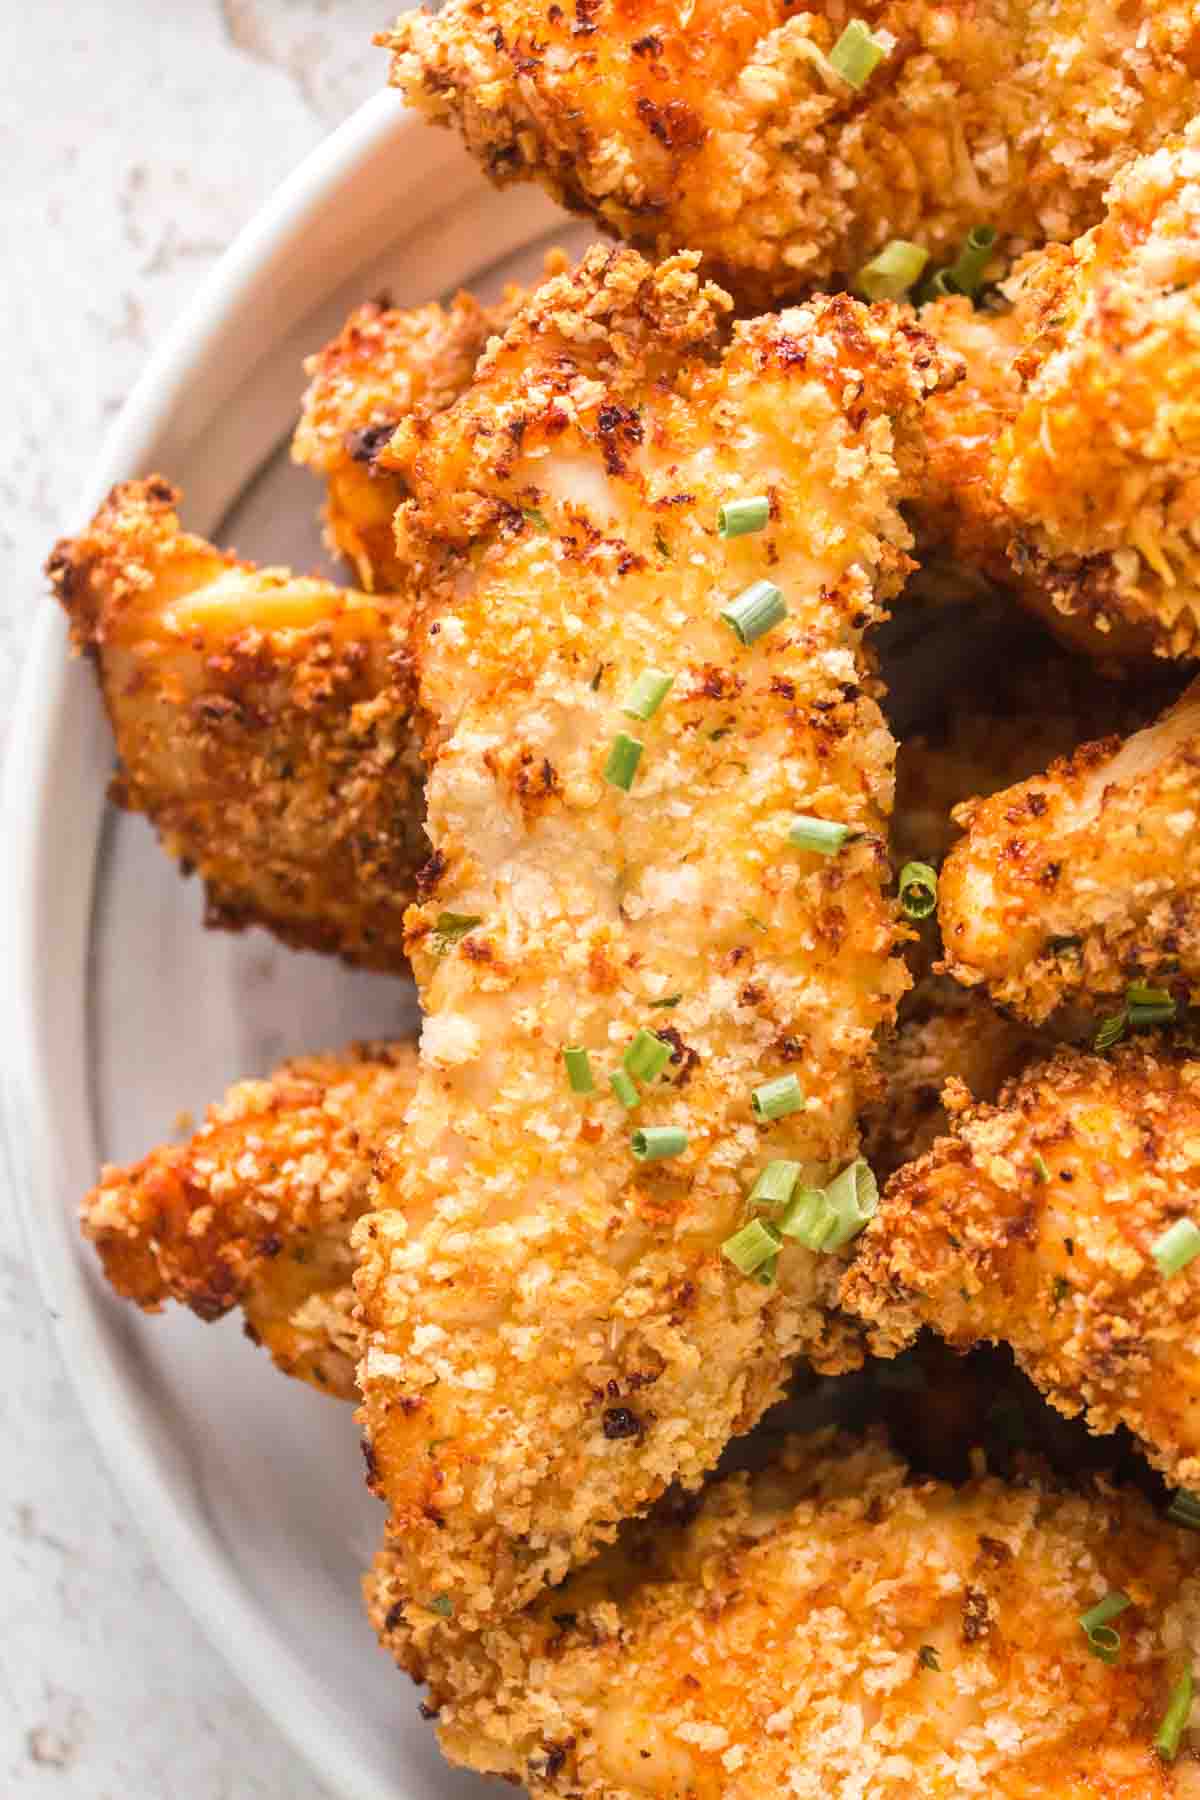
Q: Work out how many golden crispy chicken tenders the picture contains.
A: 9